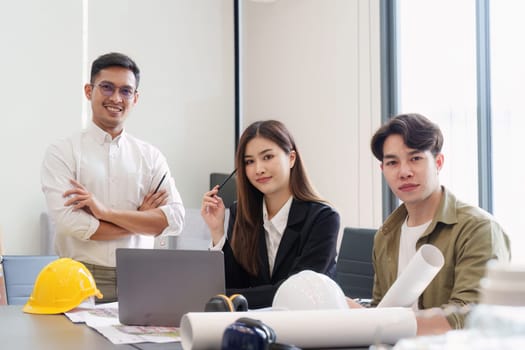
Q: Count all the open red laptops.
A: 0